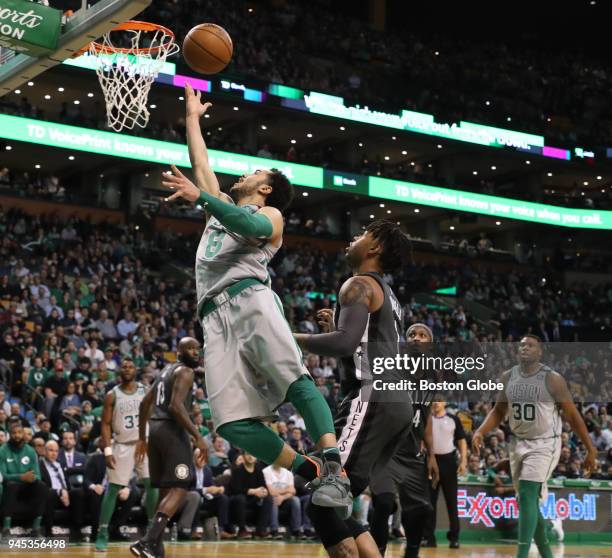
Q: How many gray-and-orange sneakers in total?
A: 2